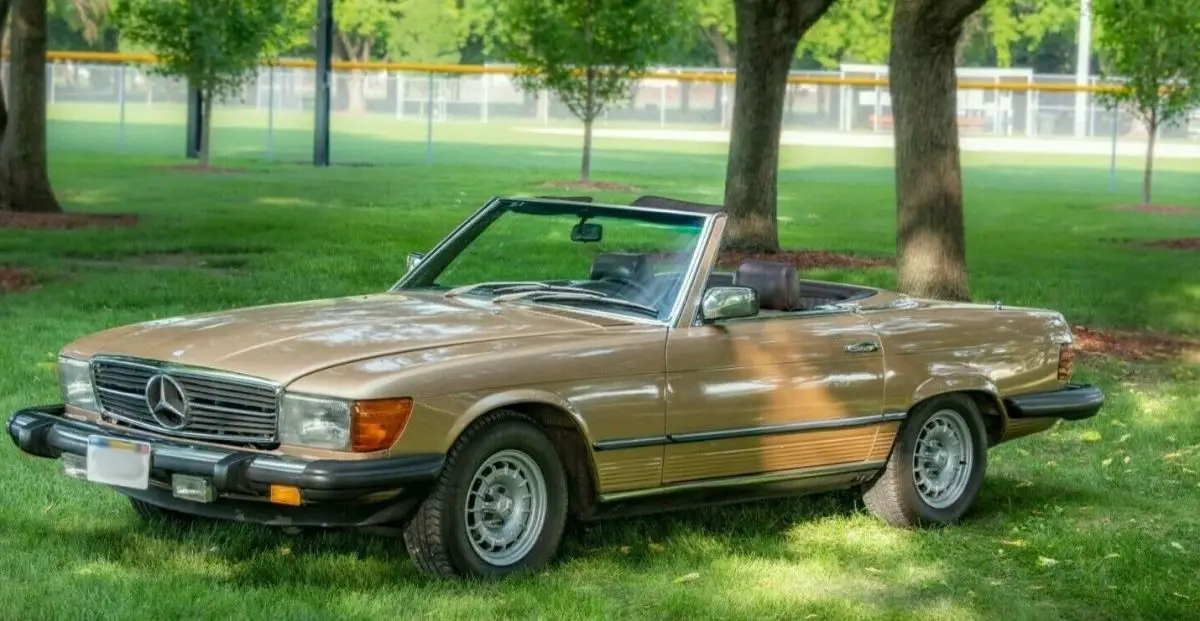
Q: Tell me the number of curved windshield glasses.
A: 1